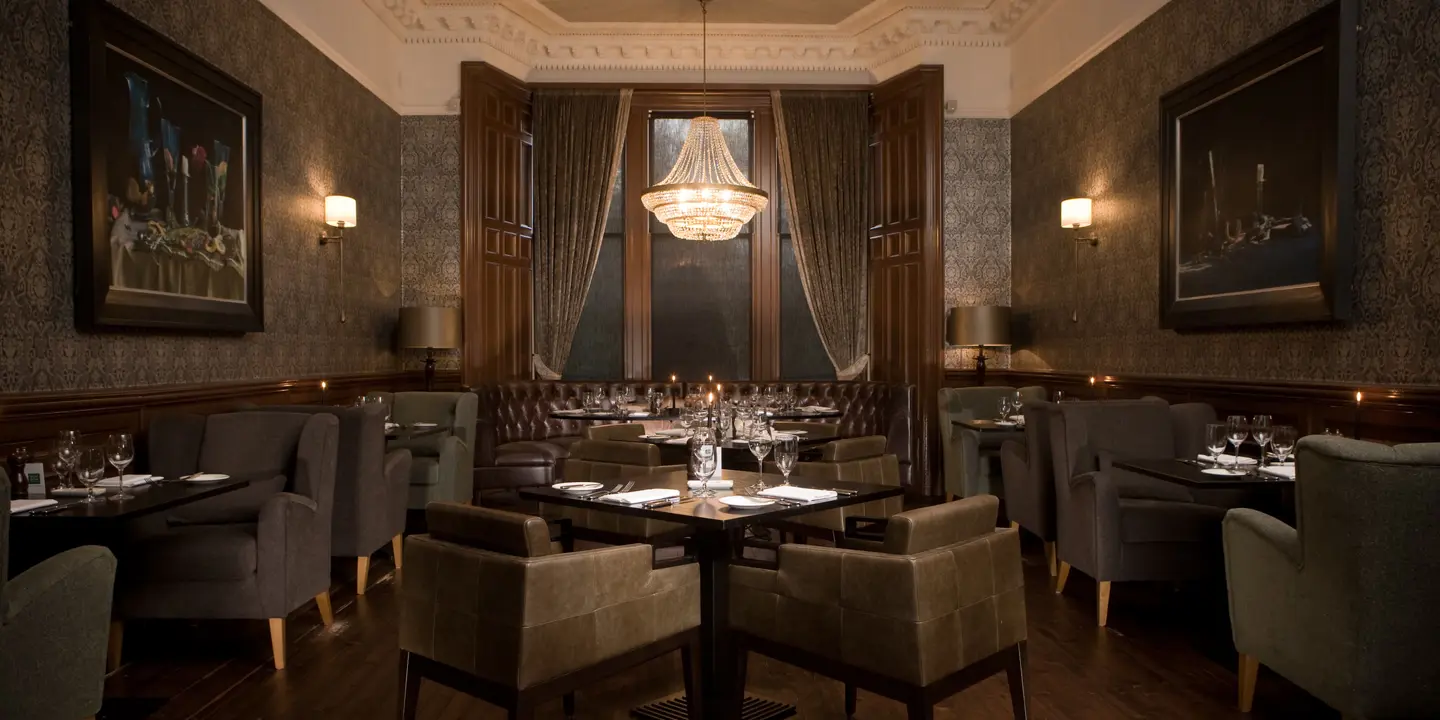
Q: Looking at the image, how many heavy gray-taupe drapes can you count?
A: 2